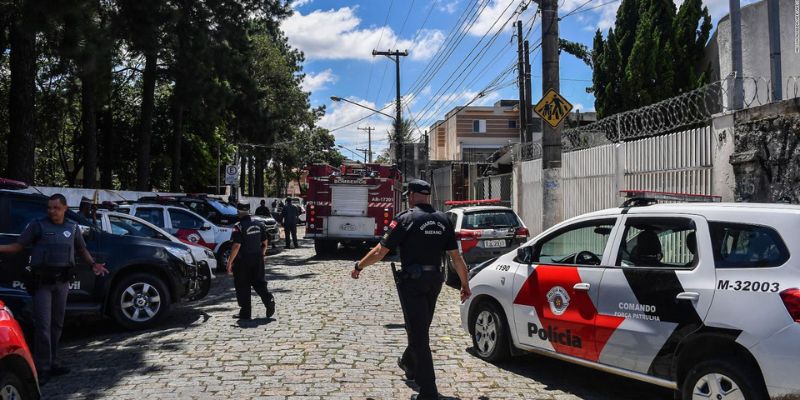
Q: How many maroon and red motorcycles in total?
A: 0